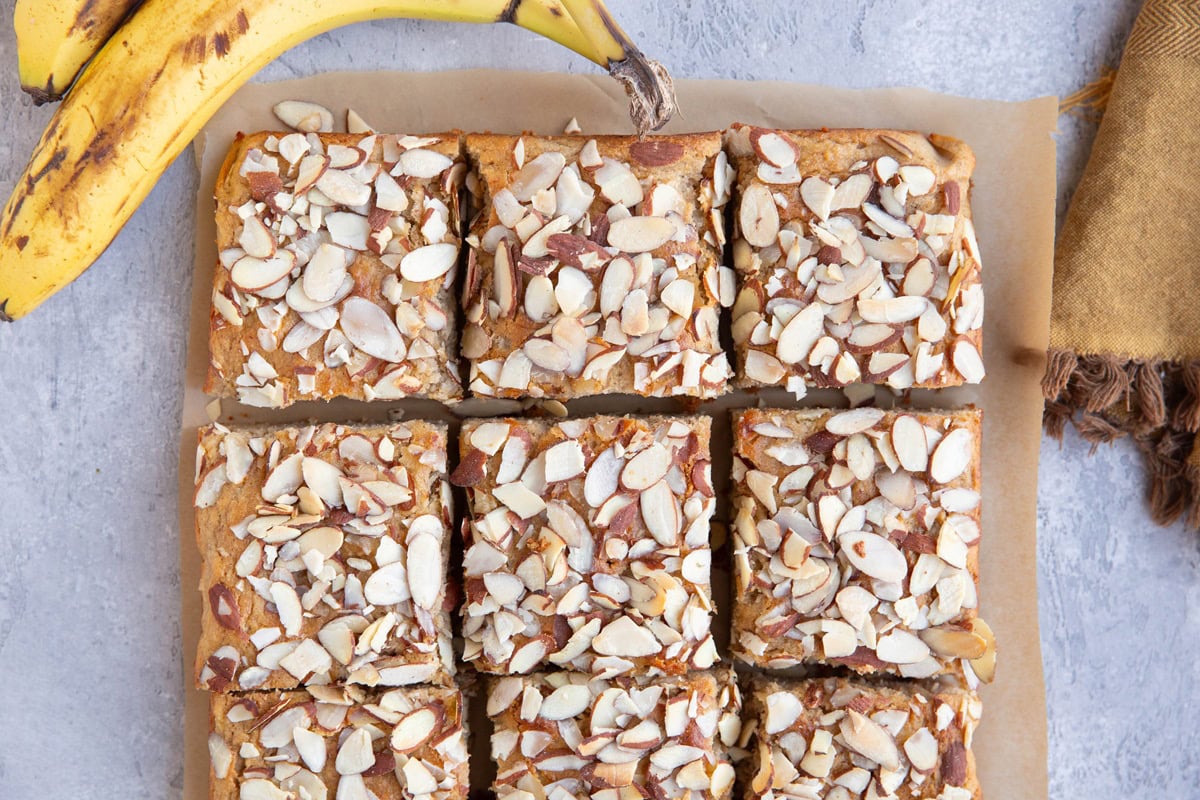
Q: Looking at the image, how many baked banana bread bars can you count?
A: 9